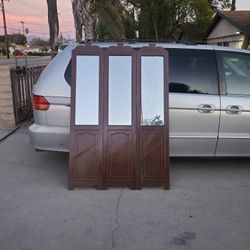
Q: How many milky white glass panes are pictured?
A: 3